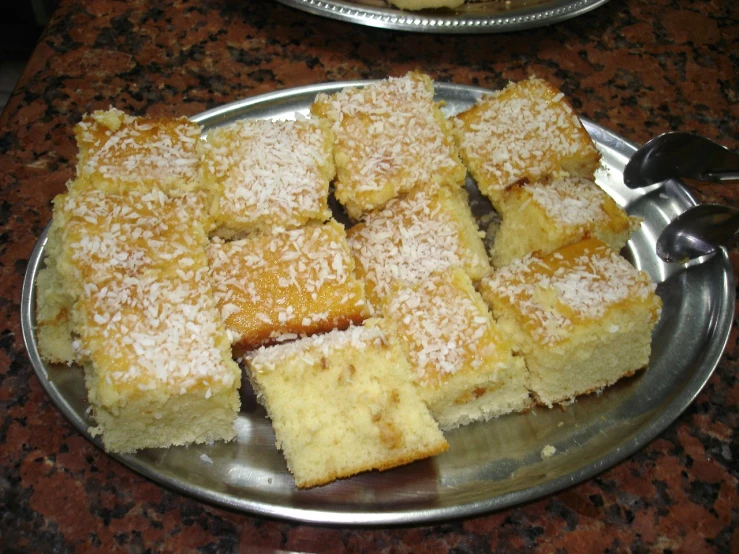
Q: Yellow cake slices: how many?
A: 12